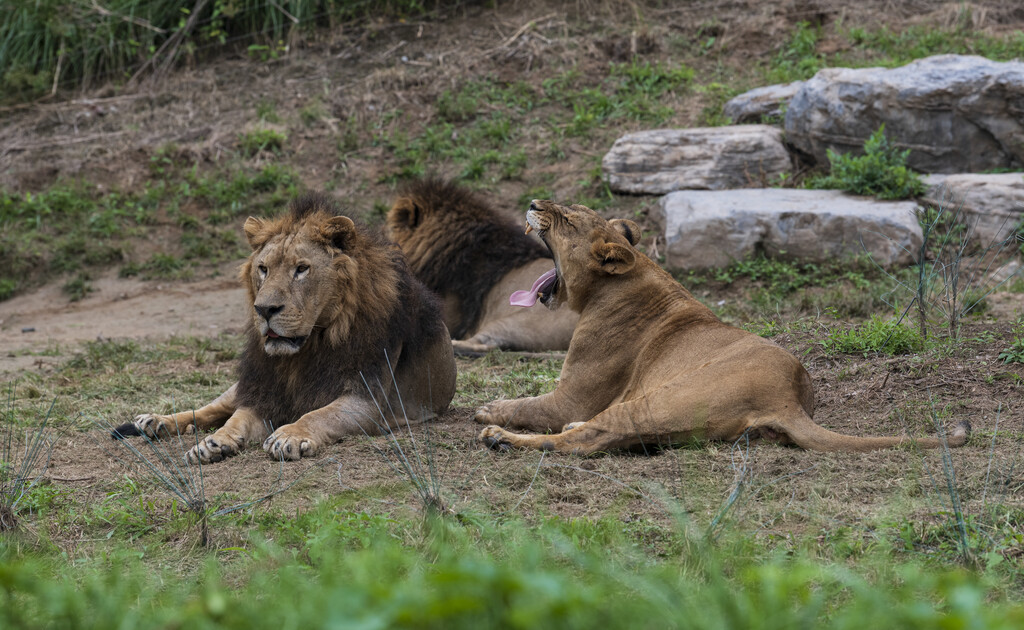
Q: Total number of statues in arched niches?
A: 0